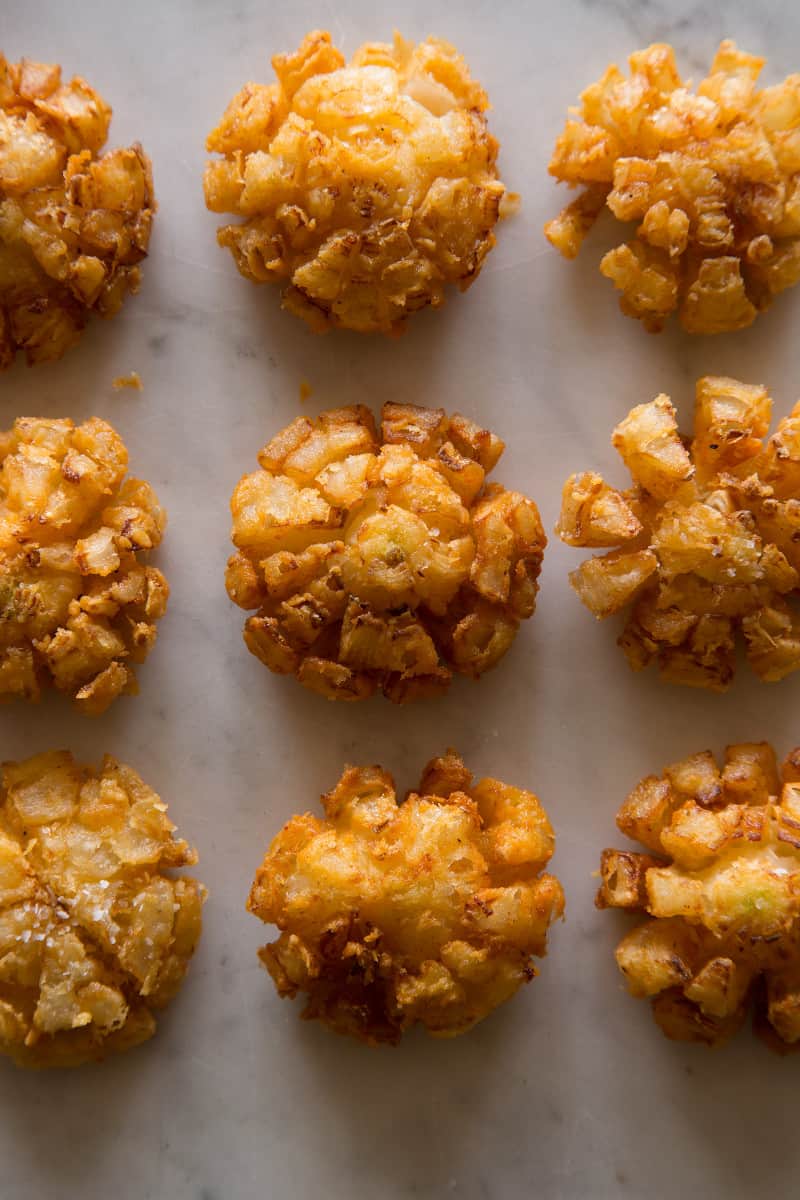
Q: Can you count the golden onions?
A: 9